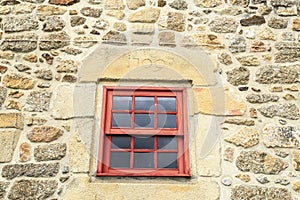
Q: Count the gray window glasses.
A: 12